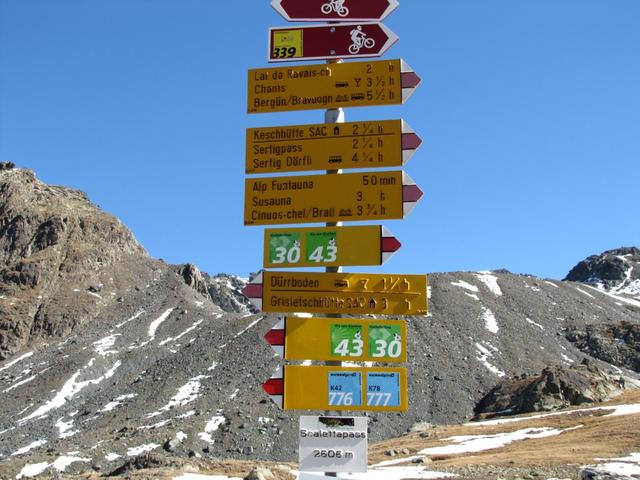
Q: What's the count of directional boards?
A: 9